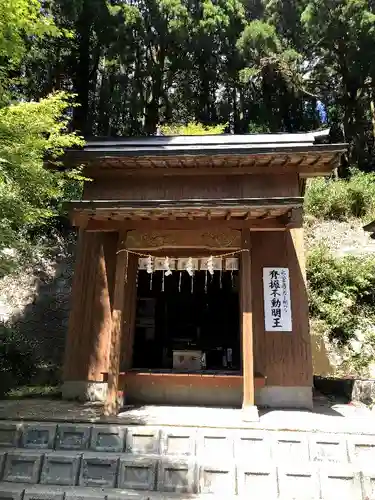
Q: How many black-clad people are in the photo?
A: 0